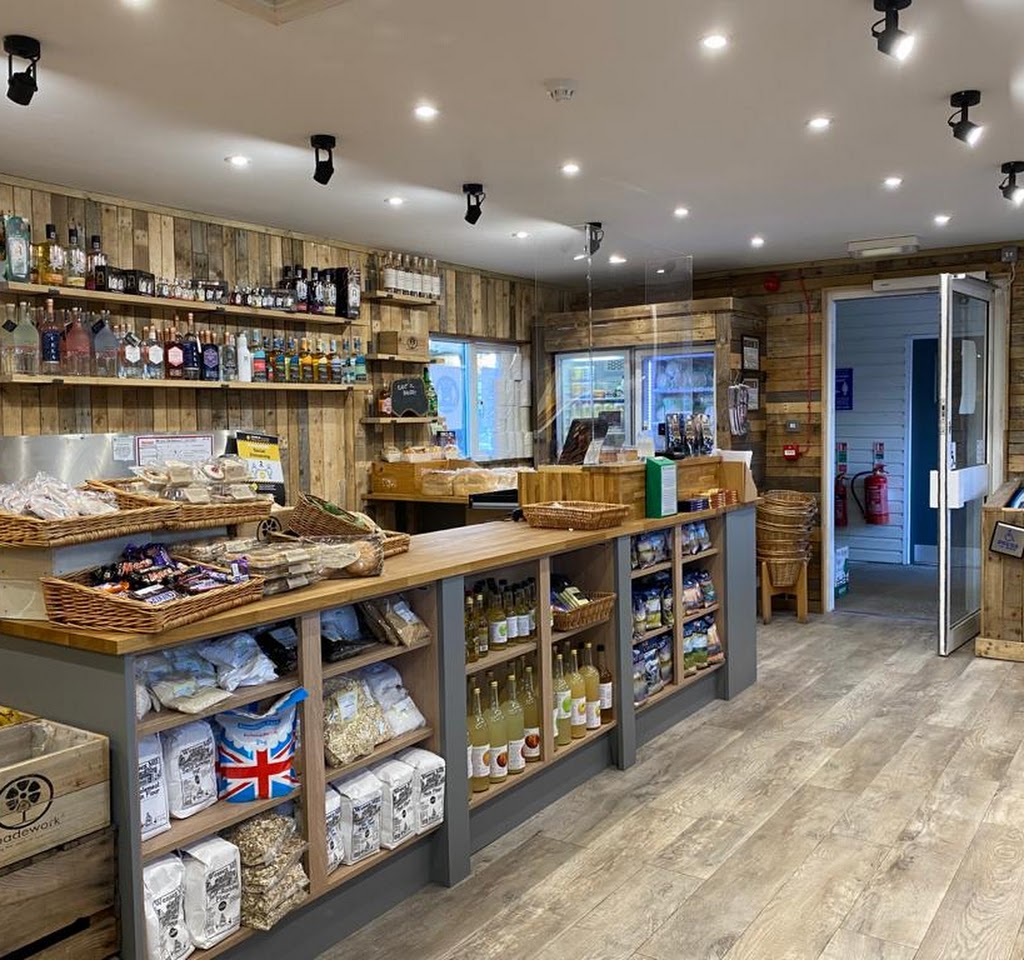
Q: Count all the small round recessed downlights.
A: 12